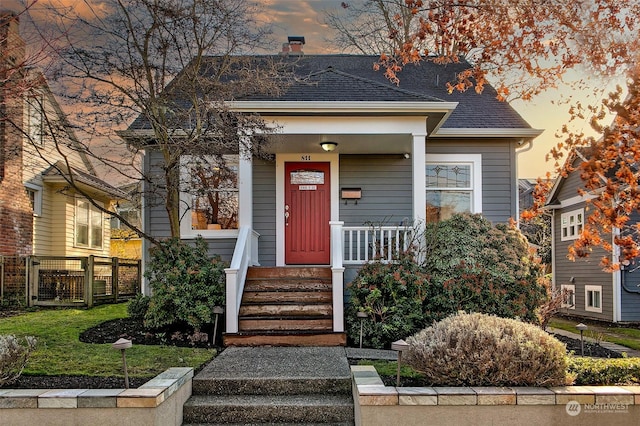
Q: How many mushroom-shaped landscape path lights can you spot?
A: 5